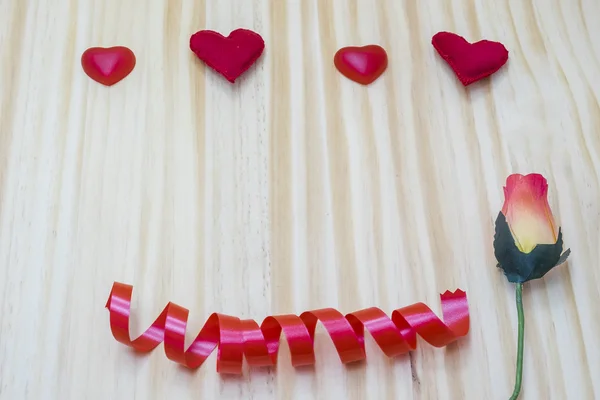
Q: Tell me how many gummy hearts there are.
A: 2